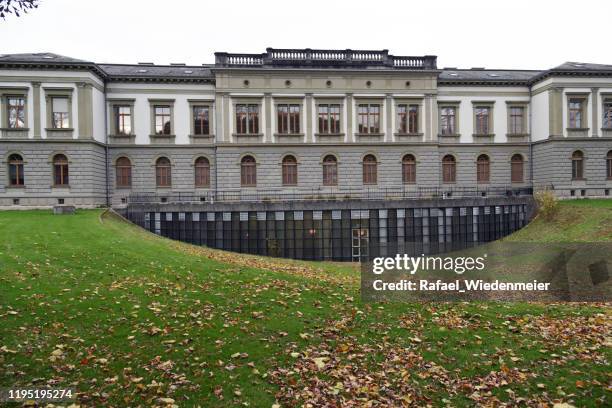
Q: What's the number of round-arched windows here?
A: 15